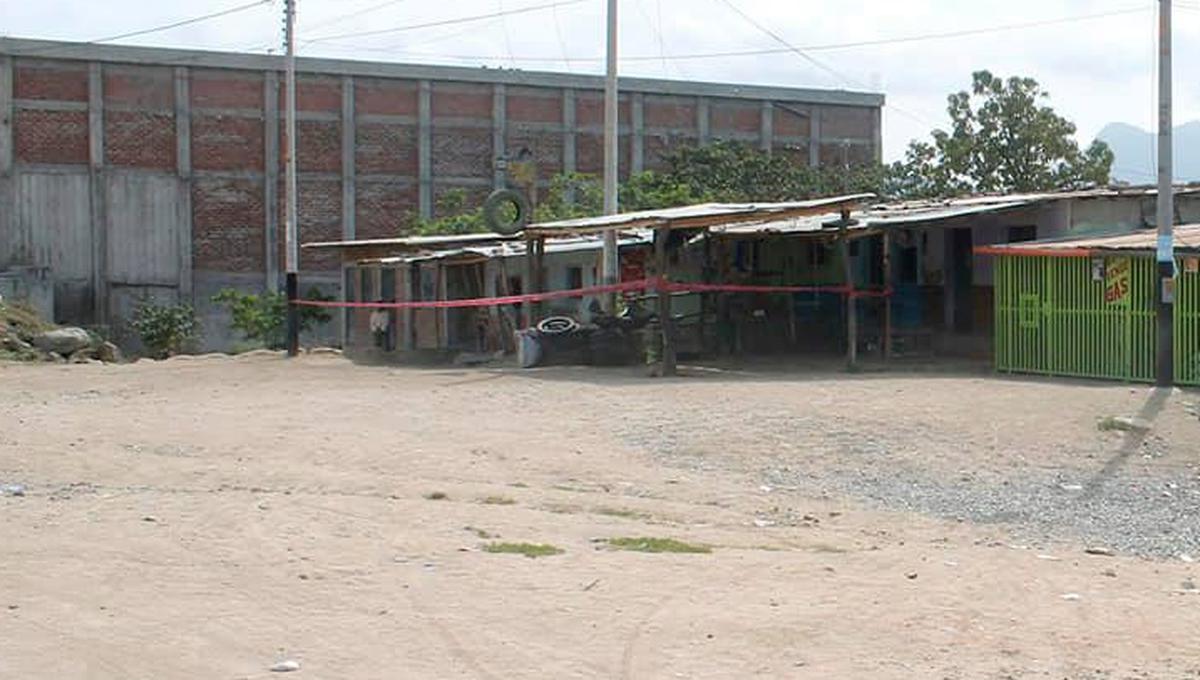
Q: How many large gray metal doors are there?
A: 2